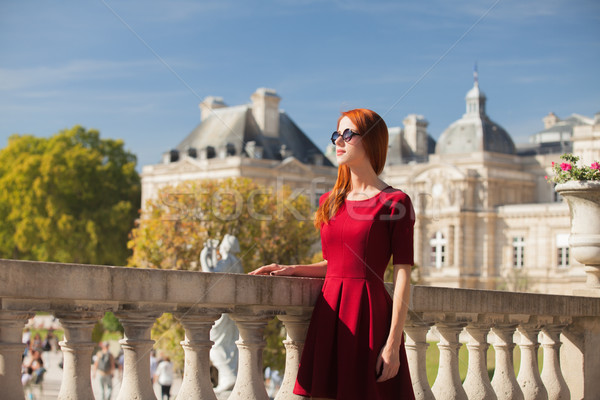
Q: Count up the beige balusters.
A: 12